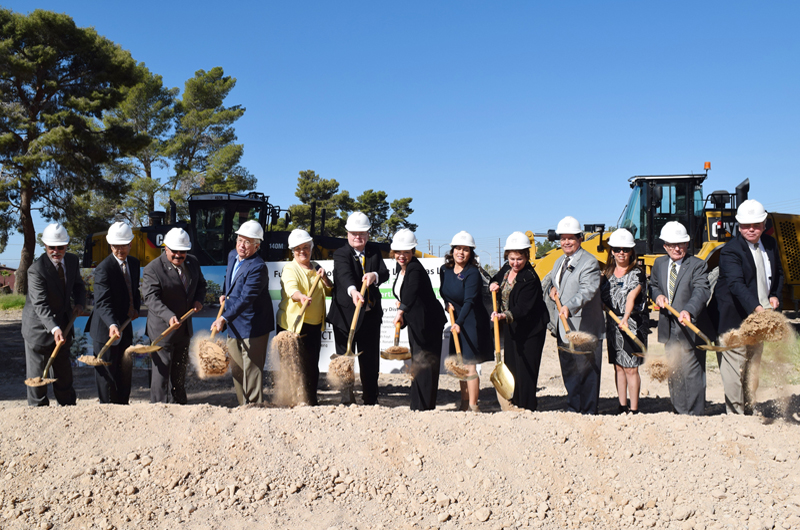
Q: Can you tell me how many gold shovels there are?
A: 13